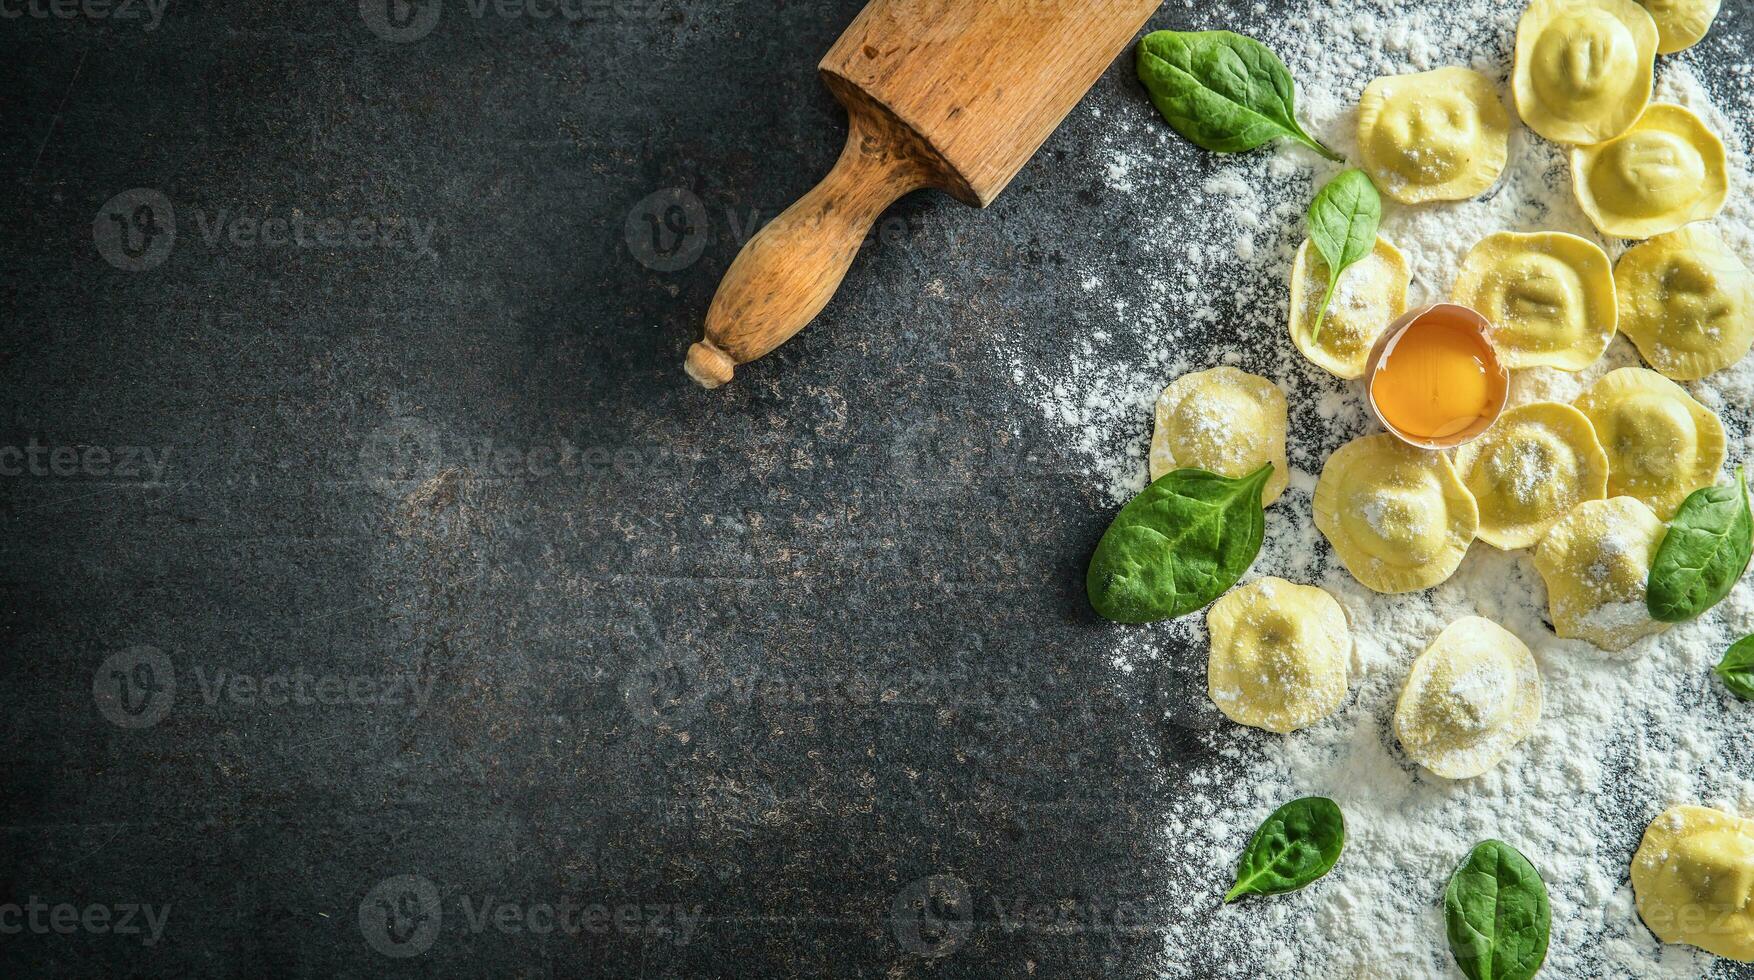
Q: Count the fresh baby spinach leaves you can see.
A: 7